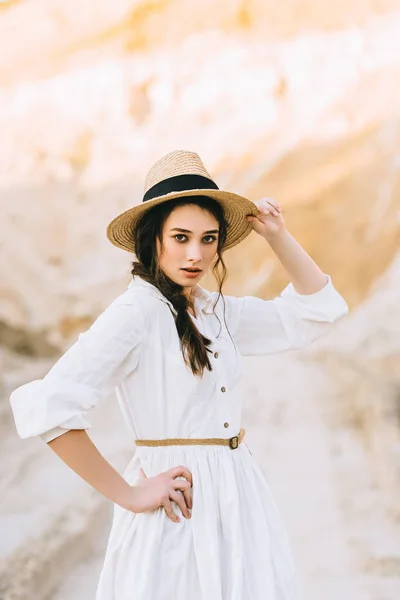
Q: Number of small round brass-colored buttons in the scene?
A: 3